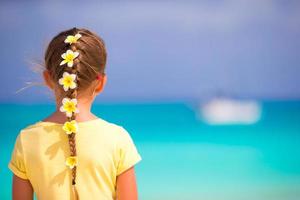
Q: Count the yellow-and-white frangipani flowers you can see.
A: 6